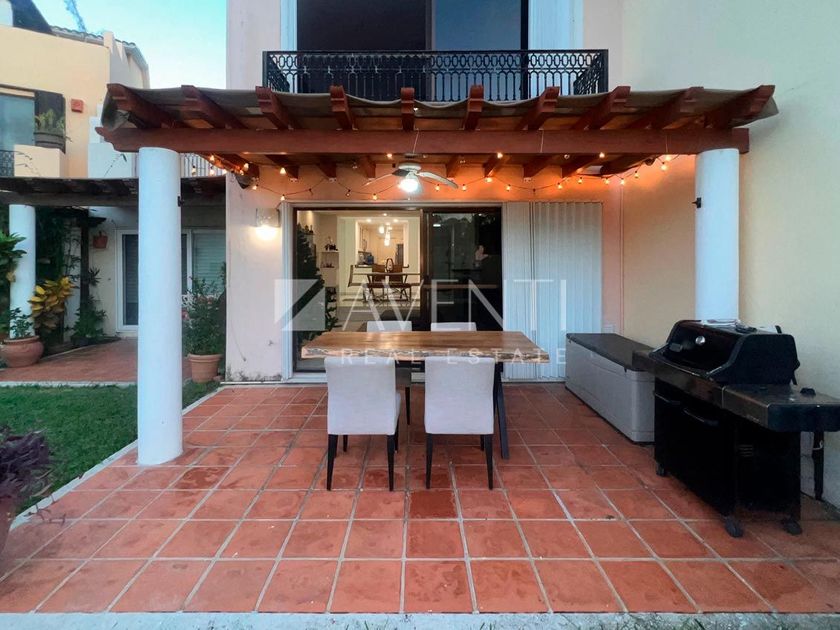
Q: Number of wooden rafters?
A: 10